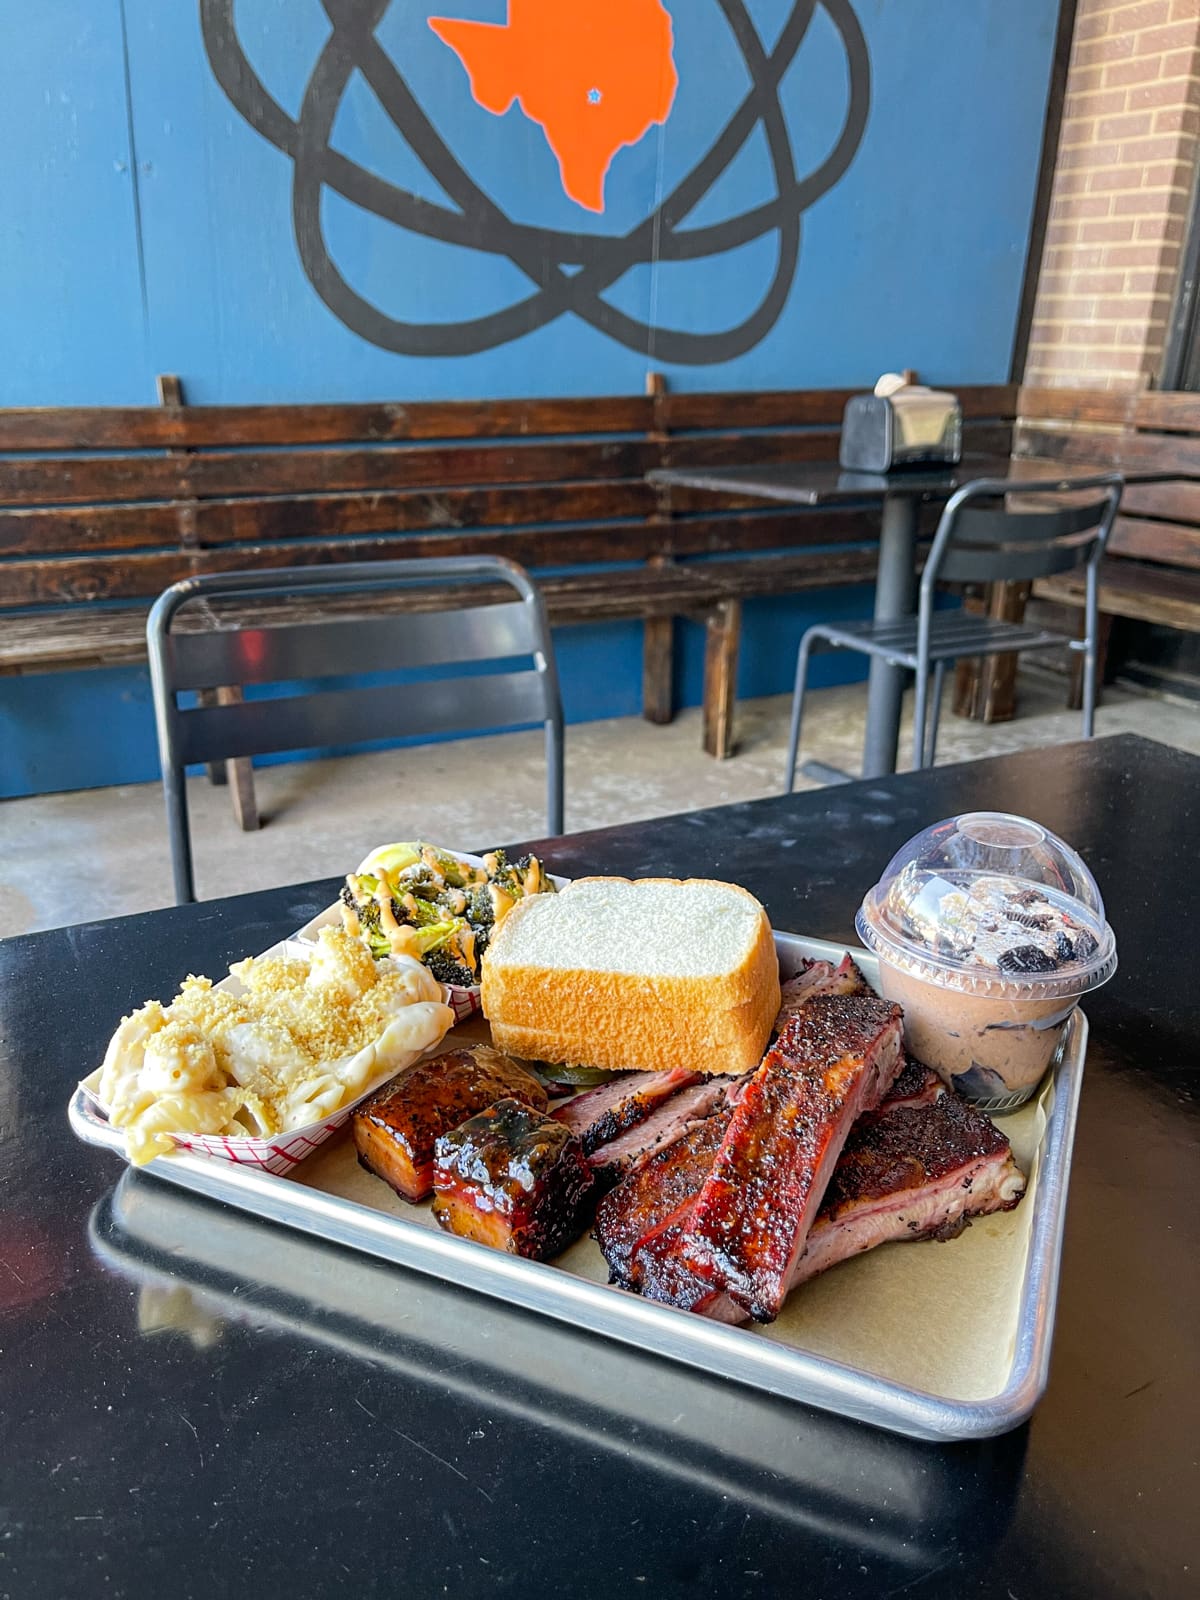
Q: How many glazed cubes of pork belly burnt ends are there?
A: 2